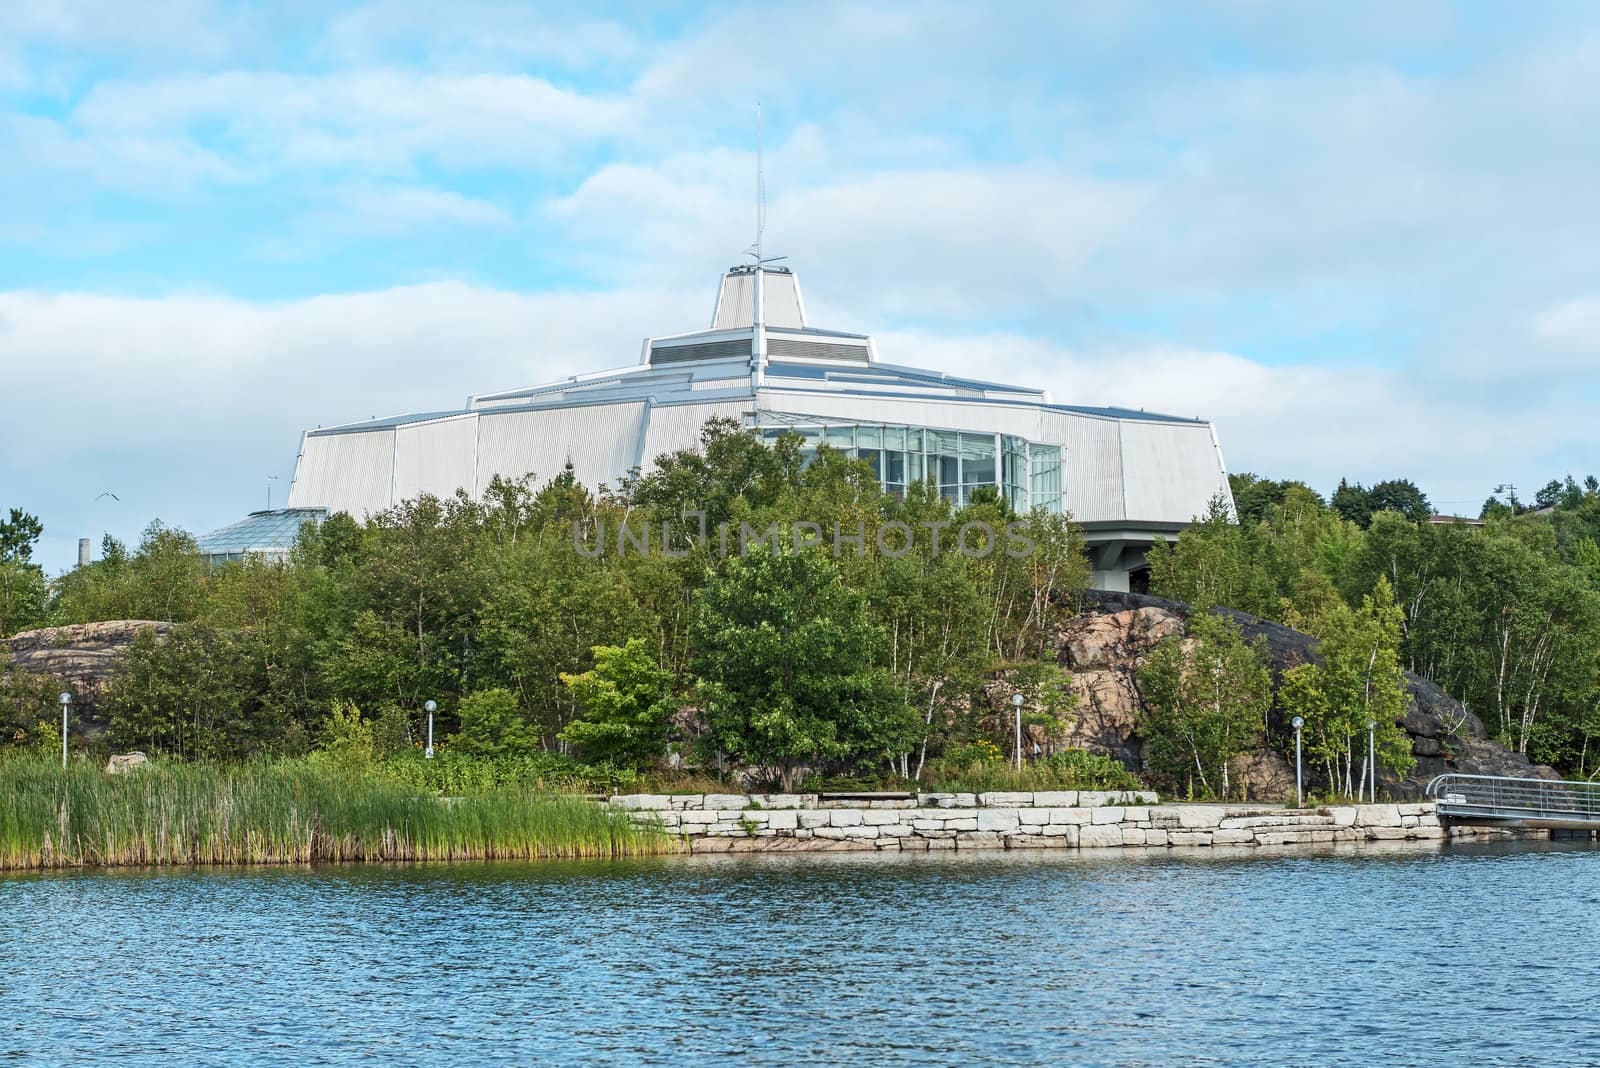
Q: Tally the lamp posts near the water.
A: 5